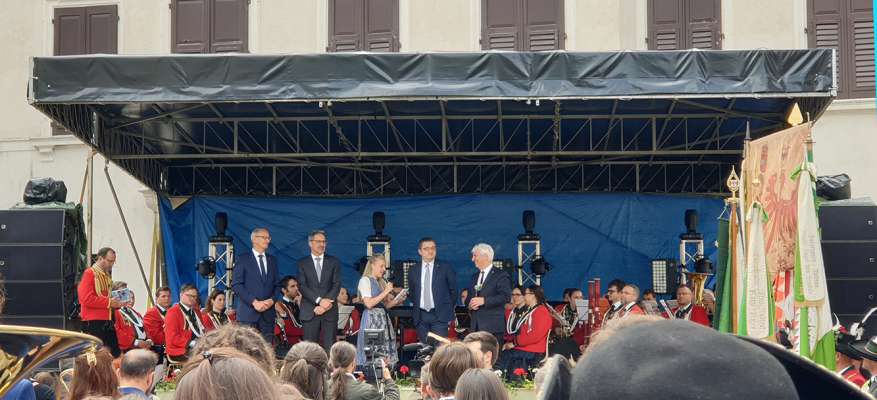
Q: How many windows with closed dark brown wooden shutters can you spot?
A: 6